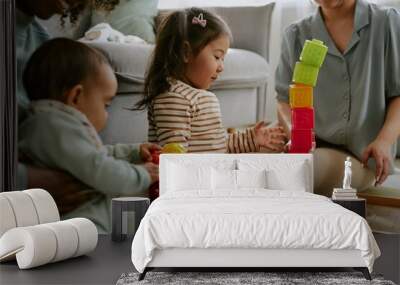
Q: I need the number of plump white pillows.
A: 4